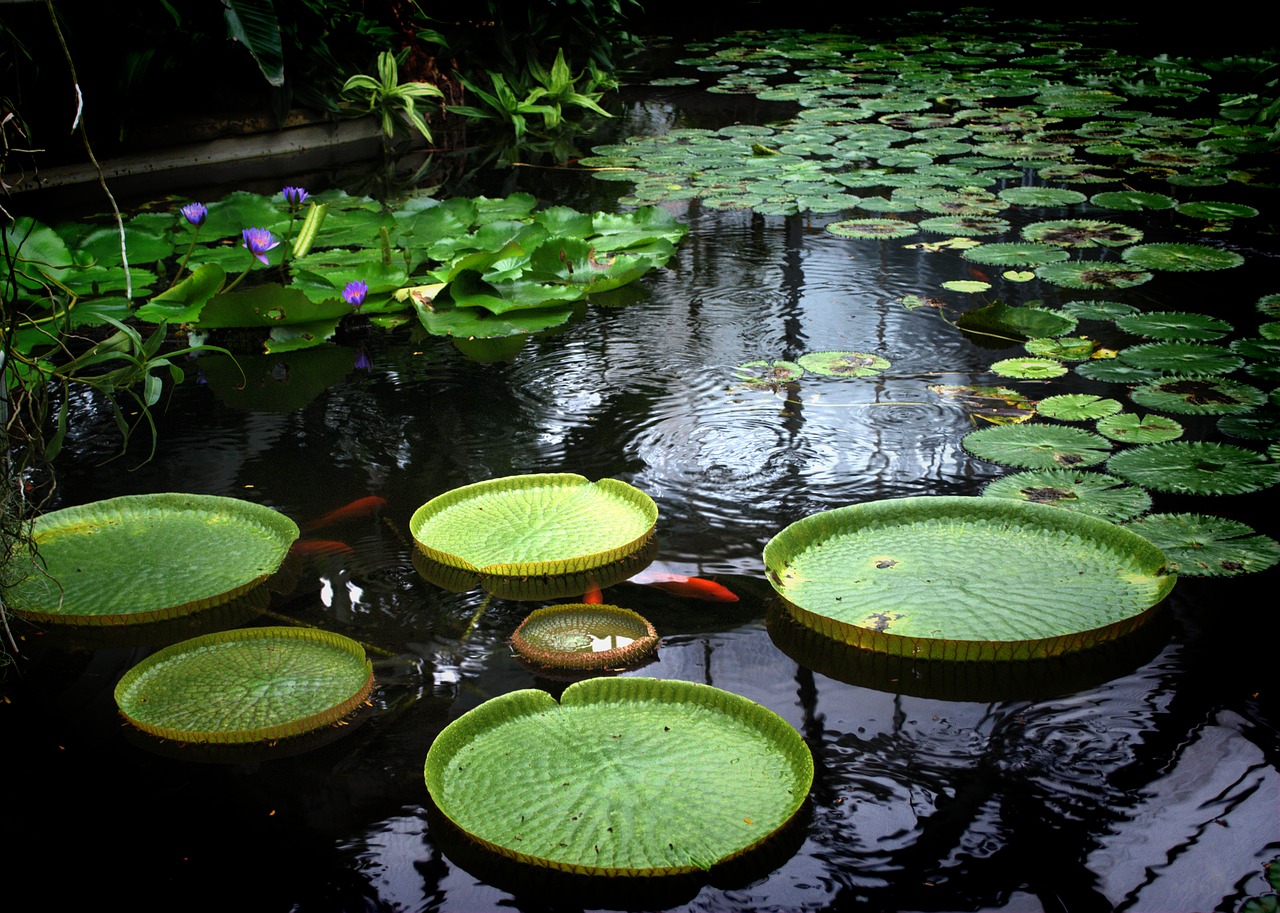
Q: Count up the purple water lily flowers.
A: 4